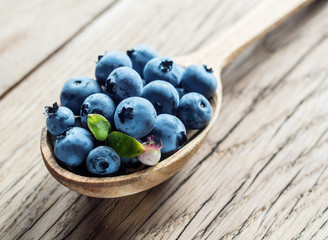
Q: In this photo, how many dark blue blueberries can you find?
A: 14